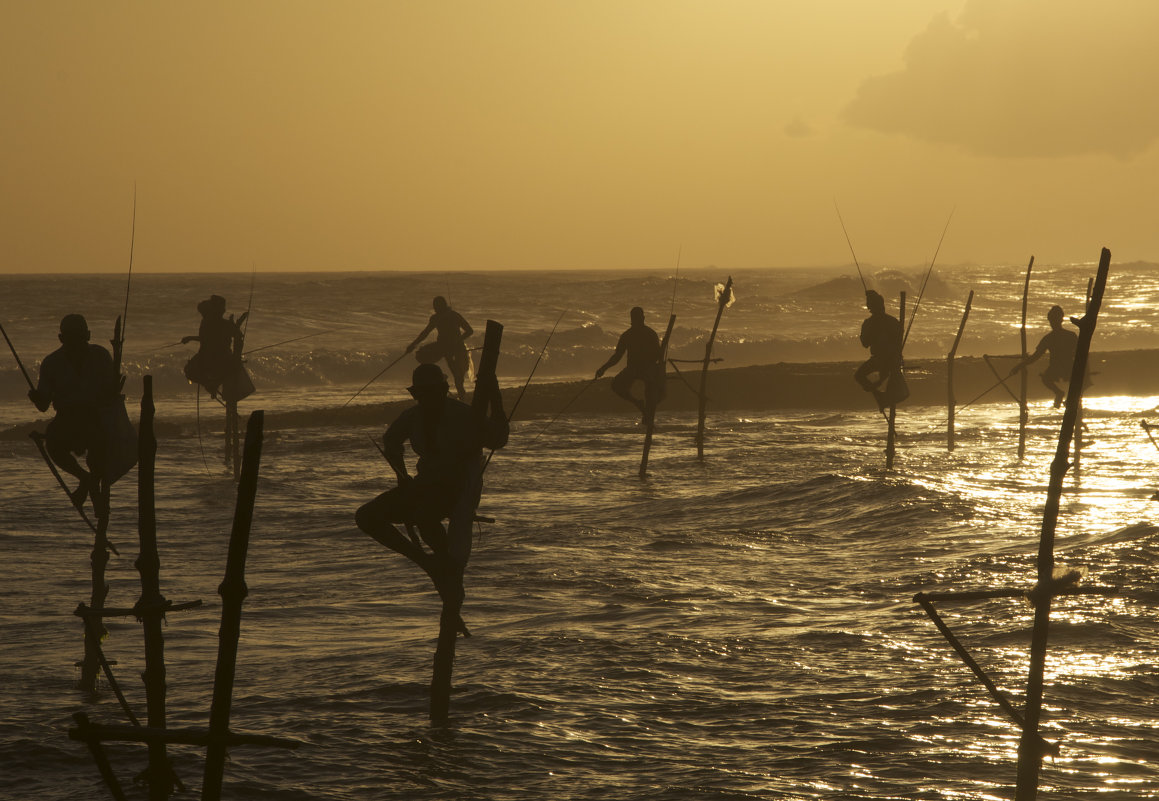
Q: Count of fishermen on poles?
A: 7